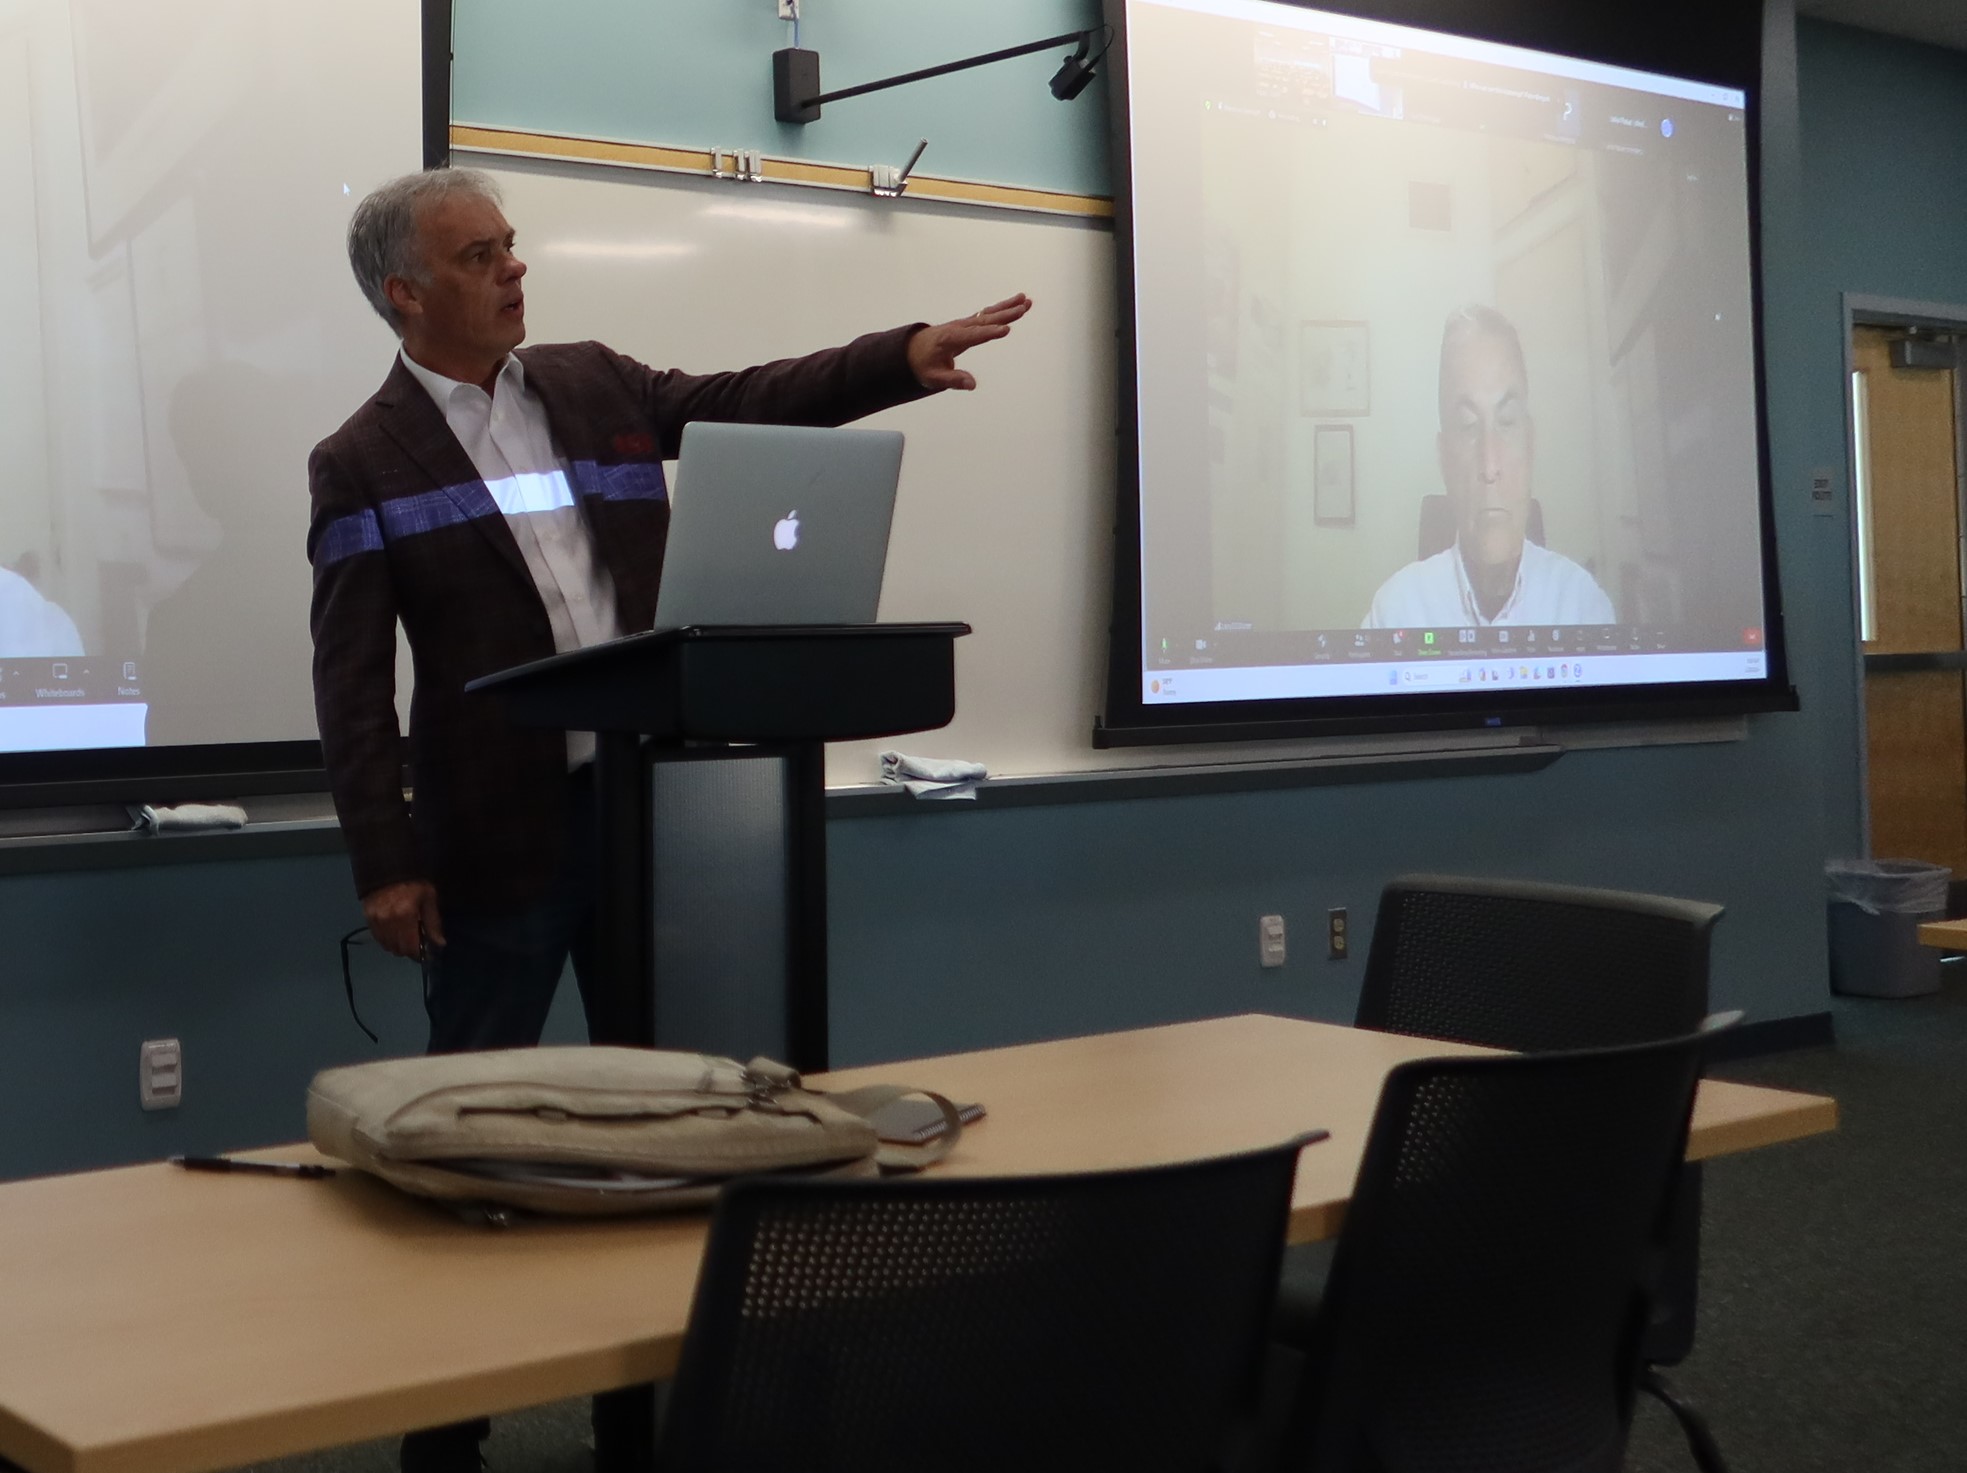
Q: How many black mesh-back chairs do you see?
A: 3